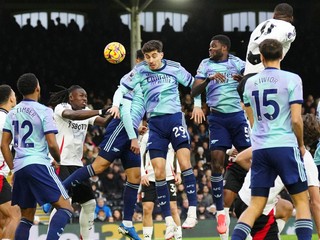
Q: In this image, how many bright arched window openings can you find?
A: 3